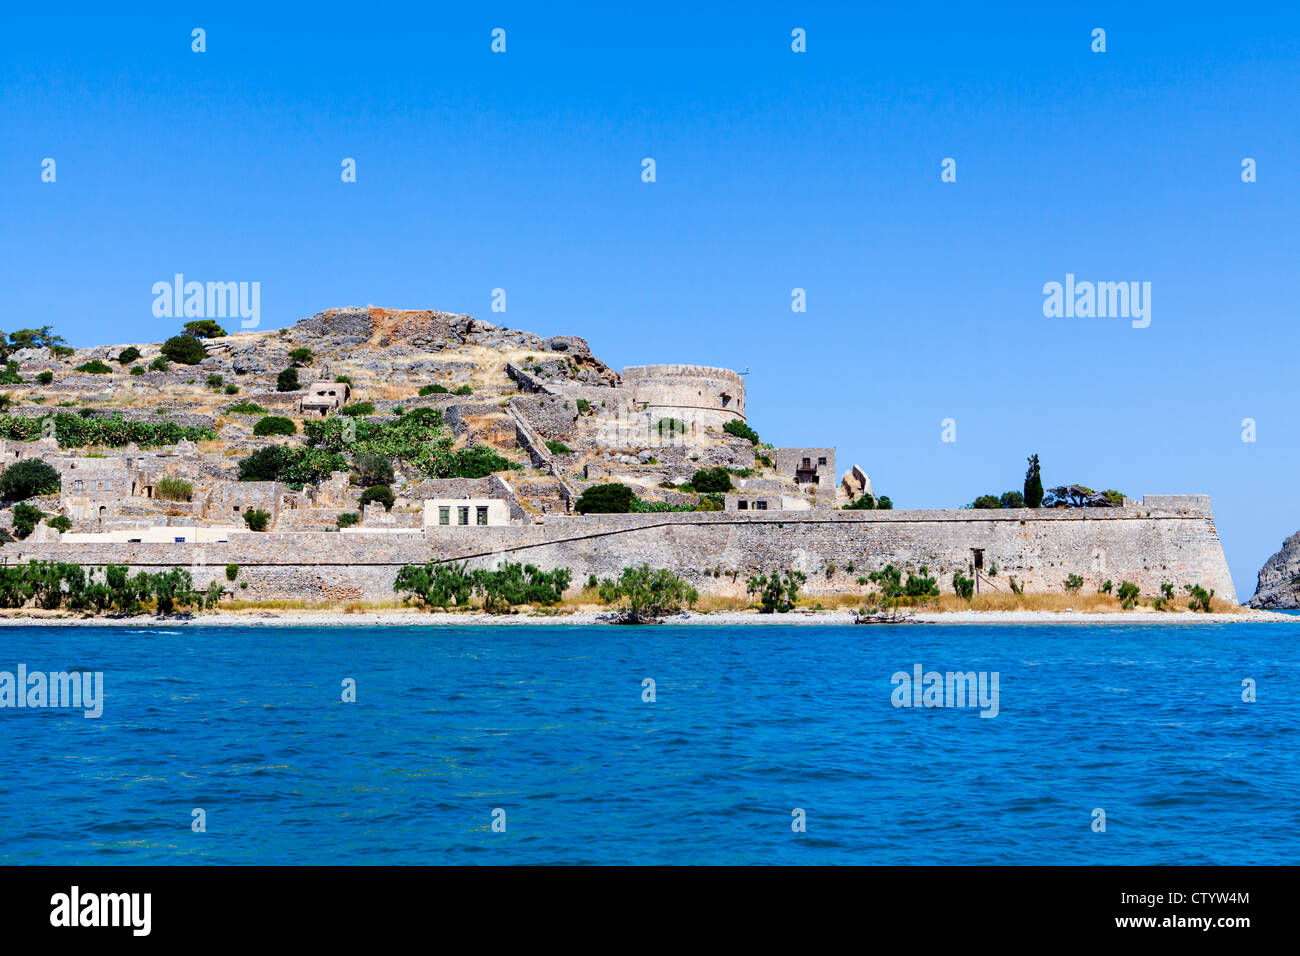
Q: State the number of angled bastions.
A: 1